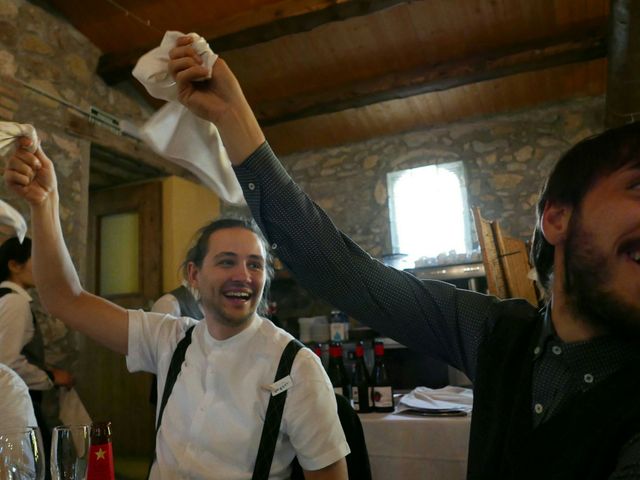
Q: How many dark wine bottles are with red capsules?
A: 4